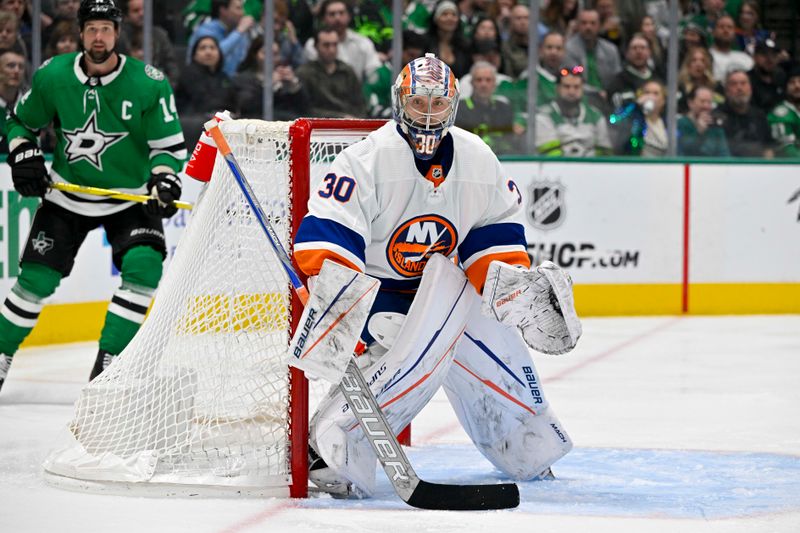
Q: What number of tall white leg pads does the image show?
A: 2